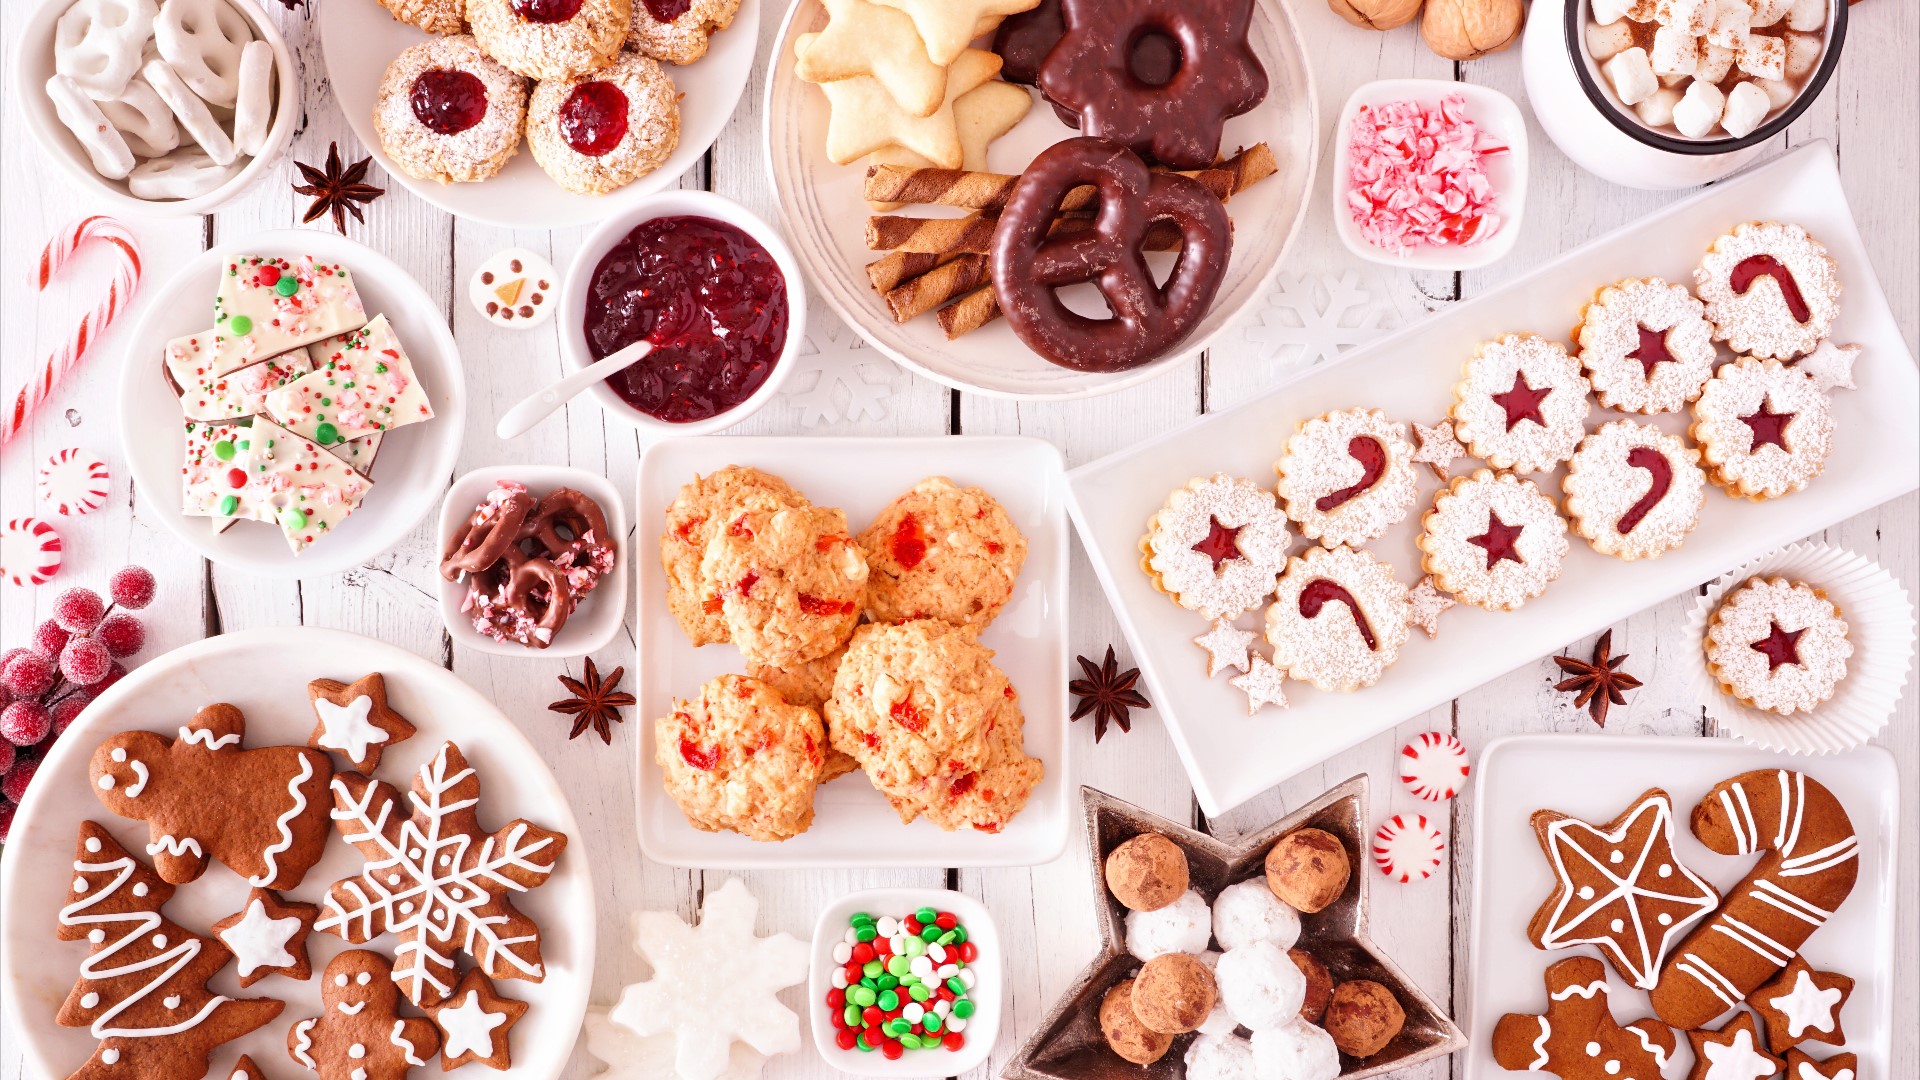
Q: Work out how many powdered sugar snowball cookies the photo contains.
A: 6